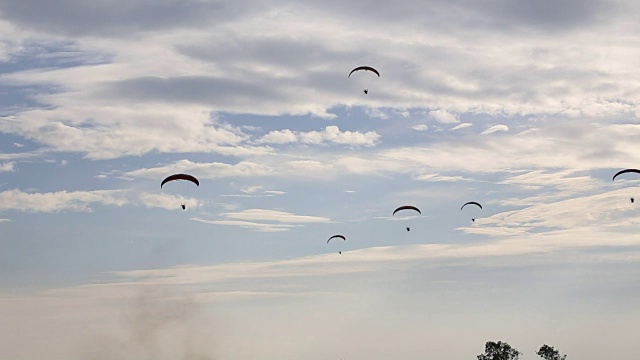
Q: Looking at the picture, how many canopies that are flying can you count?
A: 6